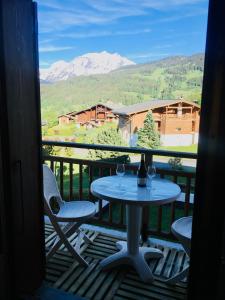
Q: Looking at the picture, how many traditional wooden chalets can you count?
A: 2